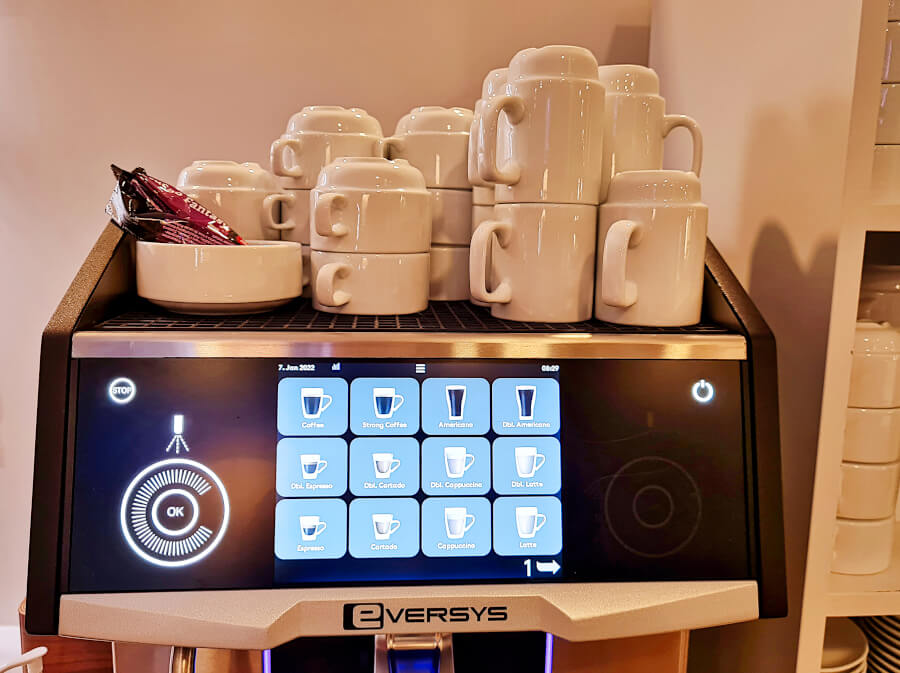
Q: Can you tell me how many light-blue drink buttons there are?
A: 12